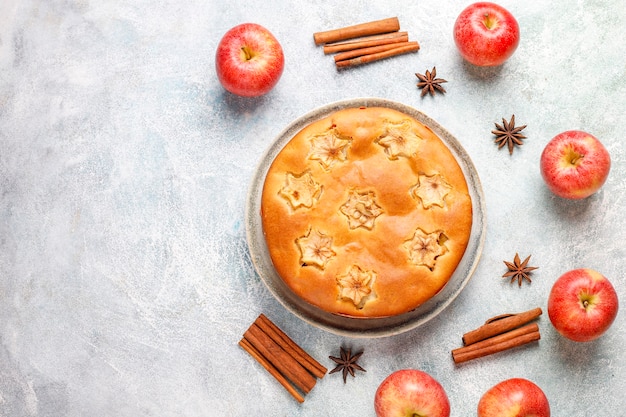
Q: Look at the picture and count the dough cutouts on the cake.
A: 8